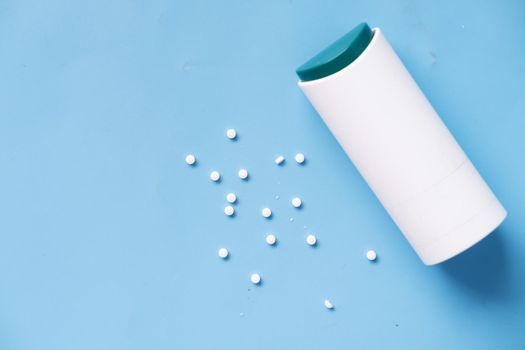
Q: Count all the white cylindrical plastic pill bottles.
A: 1